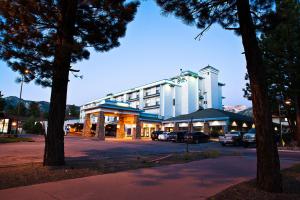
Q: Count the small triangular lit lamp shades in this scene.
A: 3